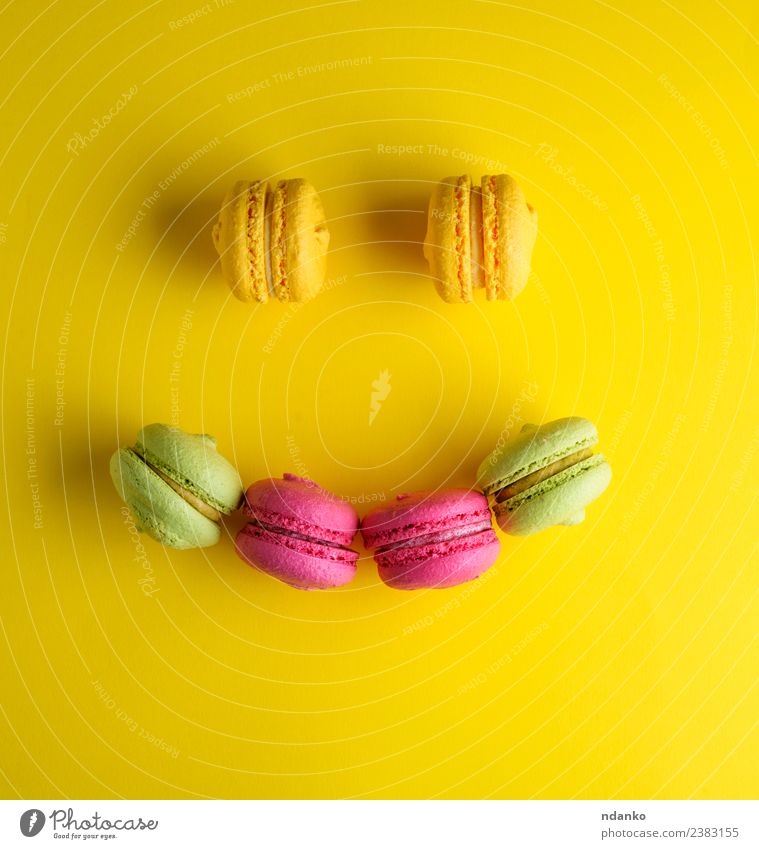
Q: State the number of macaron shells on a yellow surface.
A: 12